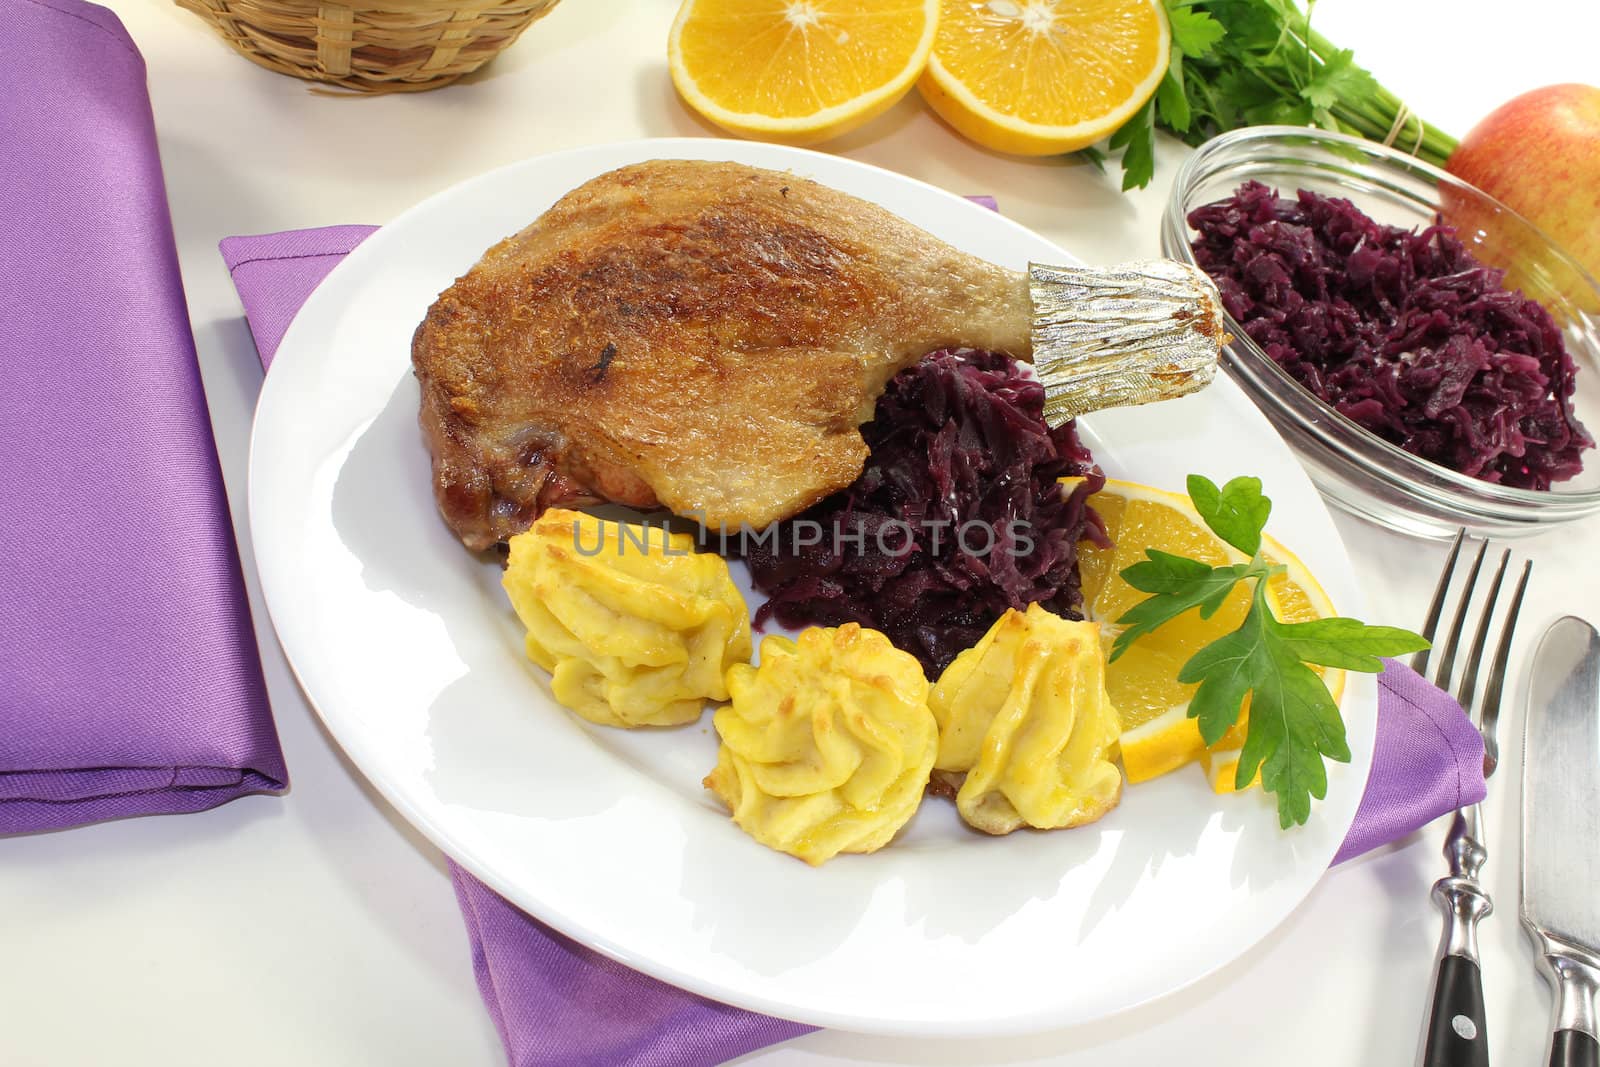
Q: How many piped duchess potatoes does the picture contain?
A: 3